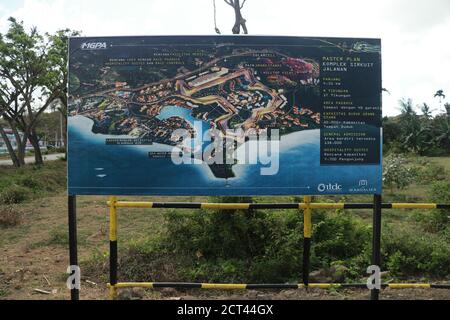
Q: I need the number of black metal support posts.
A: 2